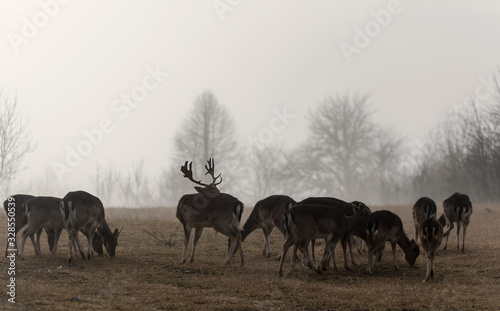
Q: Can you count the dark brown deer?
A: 12